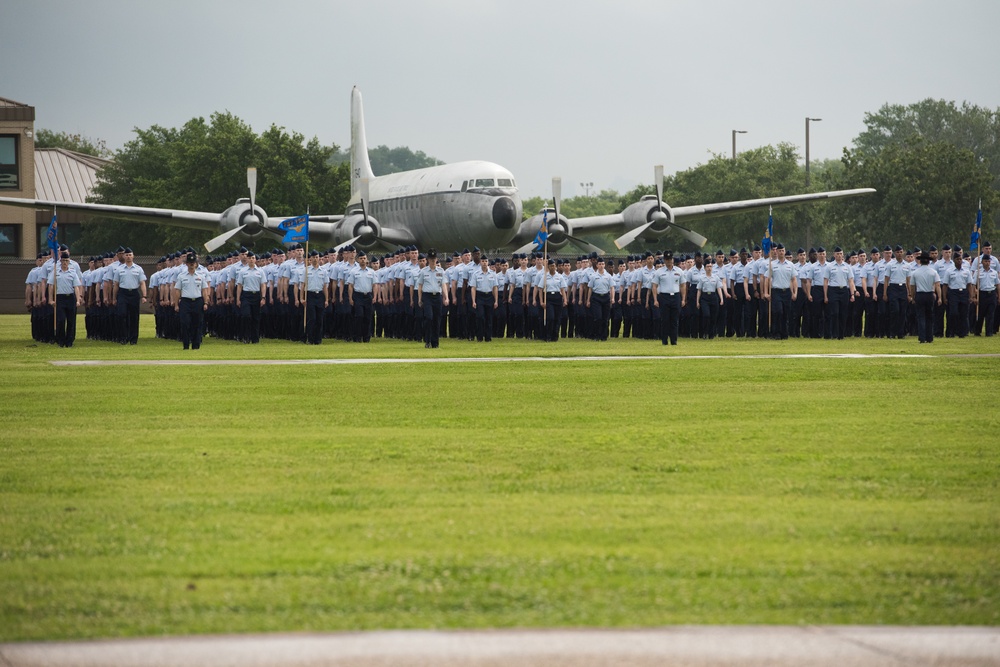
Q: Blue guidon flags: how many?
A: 5